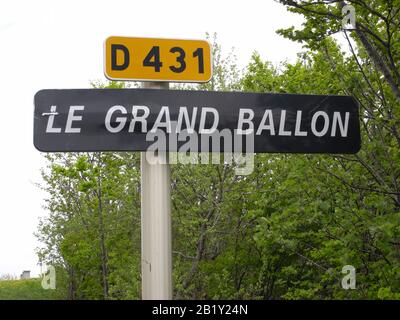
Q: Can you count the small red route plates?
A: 0